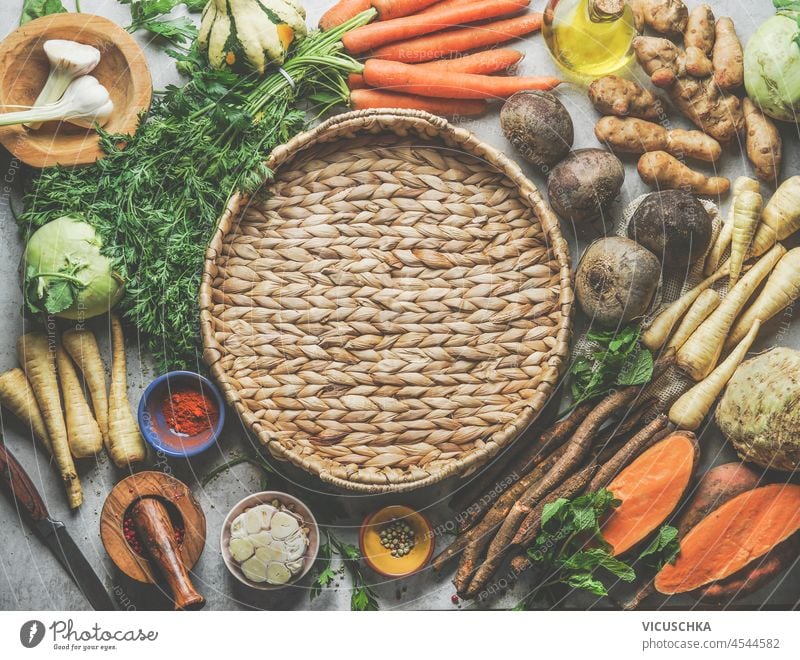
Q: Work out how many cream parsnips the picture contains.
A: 13